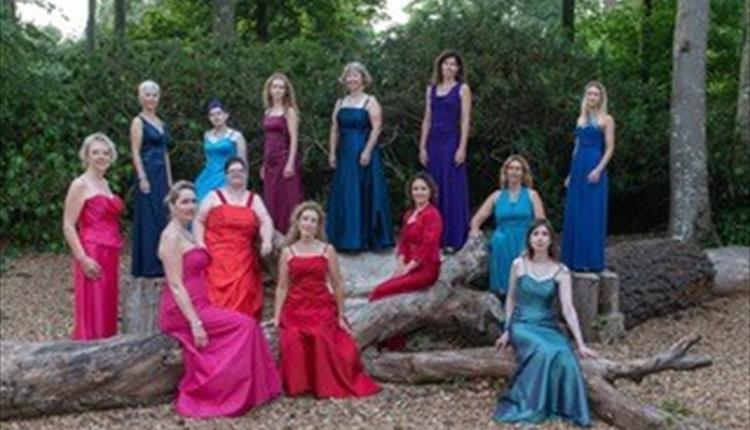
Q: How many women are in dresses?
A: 13